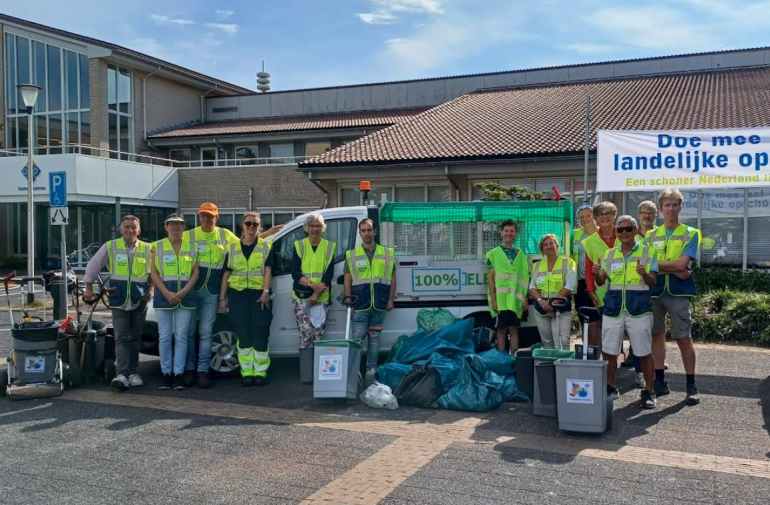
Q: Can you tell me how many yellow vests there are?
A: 13